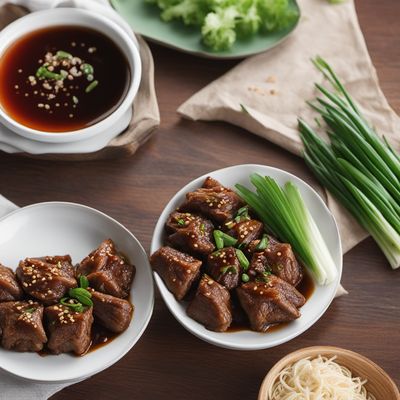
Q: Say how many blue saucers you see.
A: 0